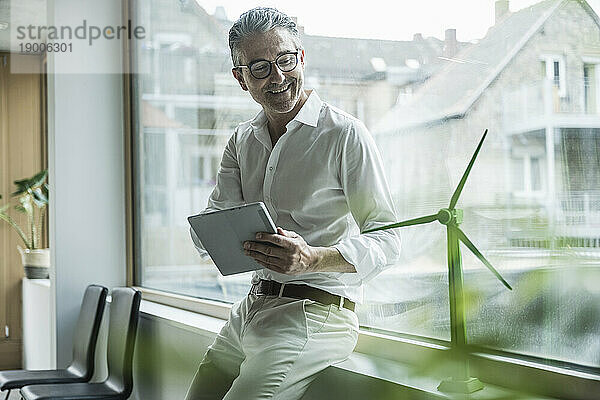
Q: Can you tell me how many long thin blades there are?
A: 3